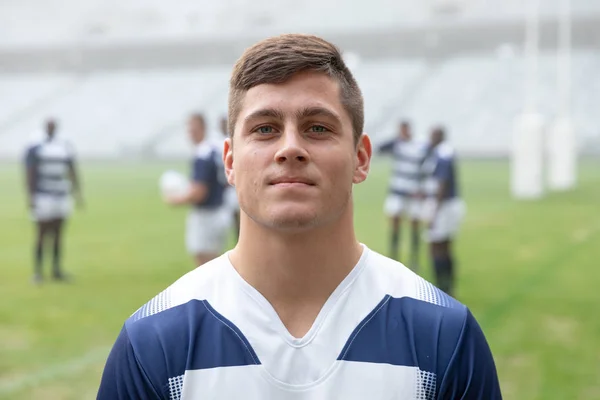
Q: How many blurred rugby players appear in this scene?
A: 5